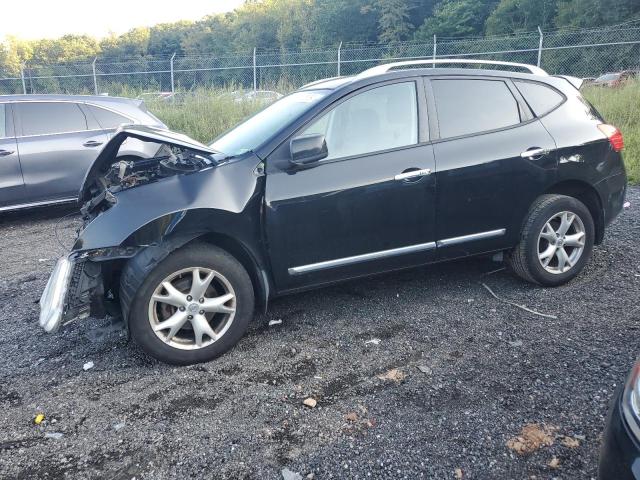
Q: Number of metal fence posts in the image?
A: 7